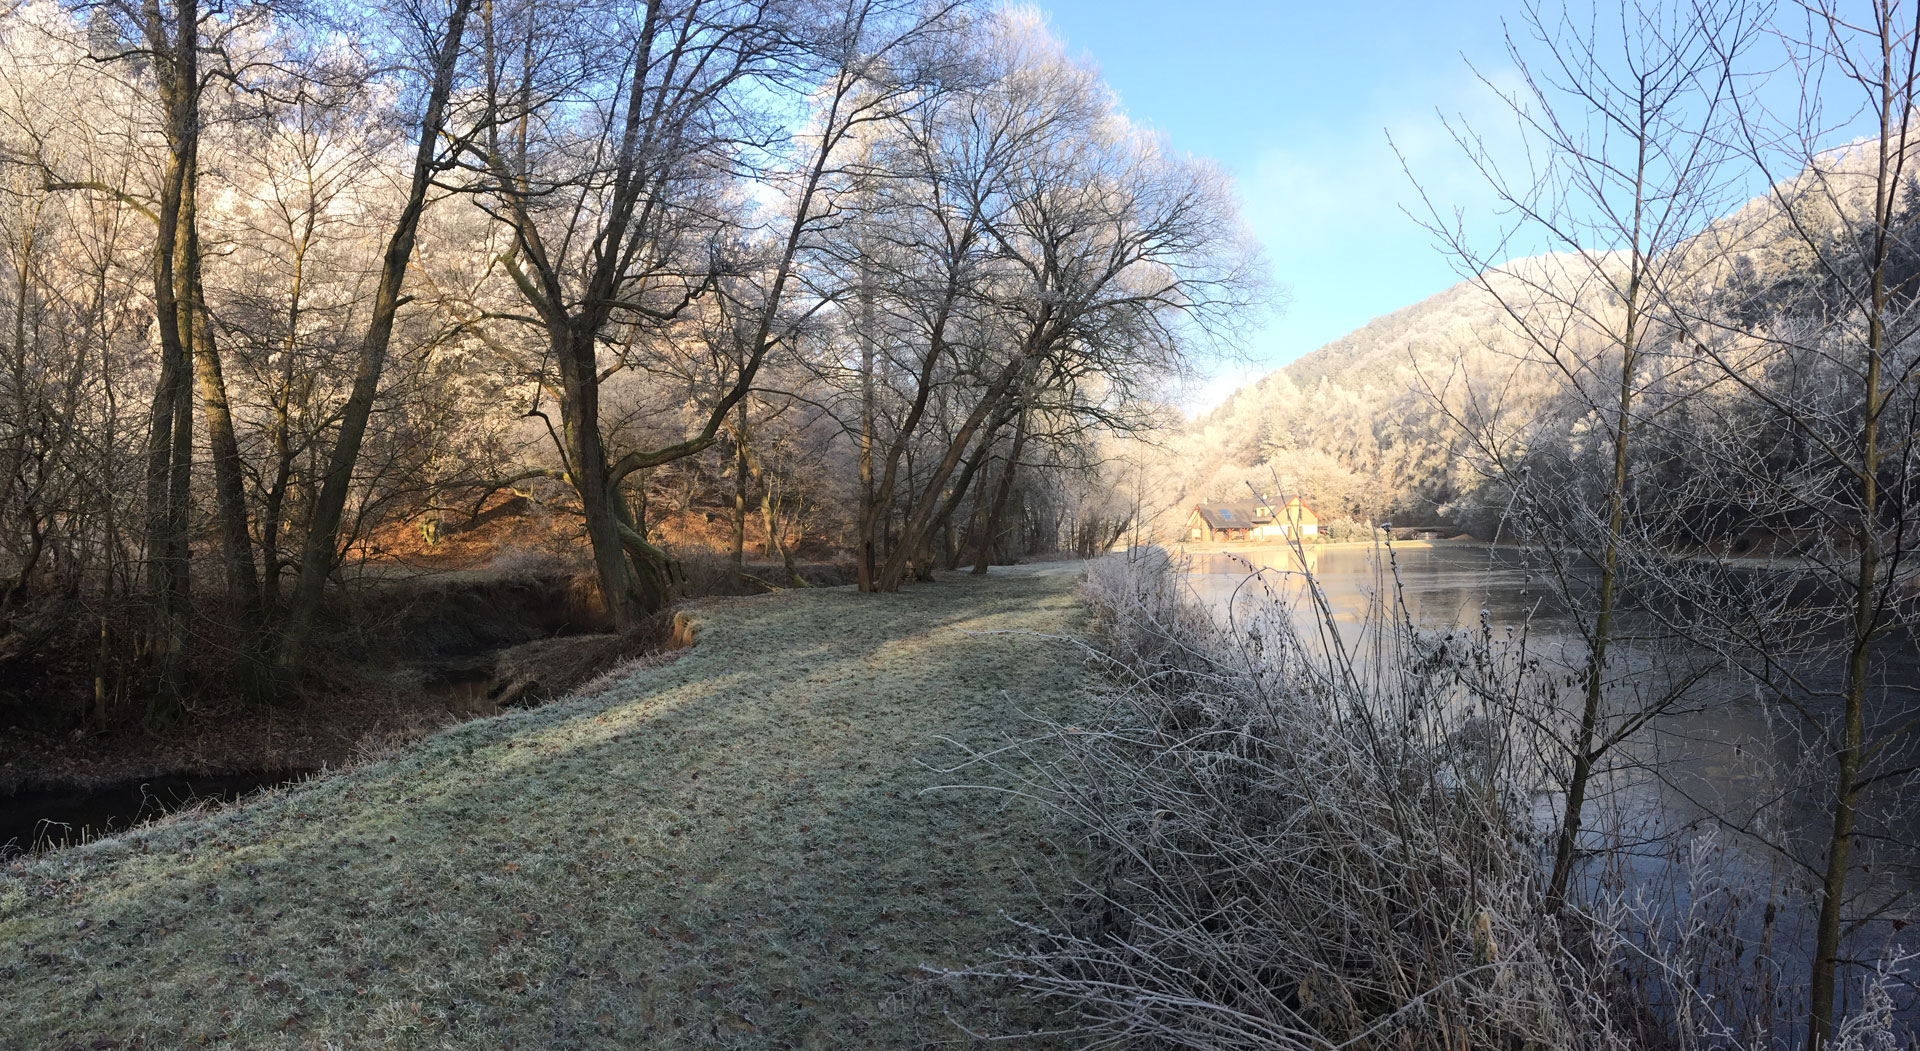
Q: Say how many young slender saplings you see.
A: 2